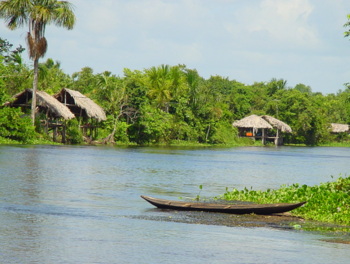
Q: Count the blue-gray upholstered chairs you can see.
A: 0